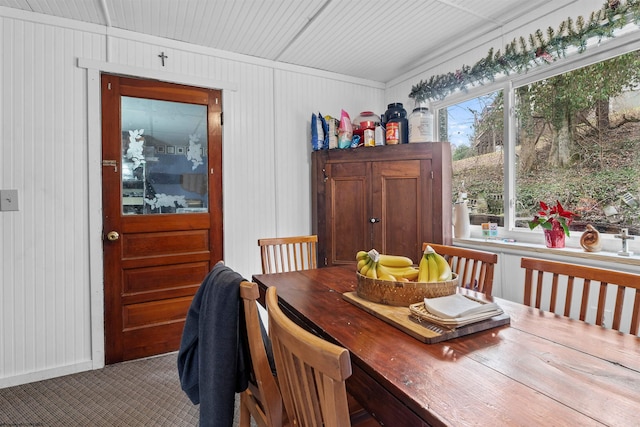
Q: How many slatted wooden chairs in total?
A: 5